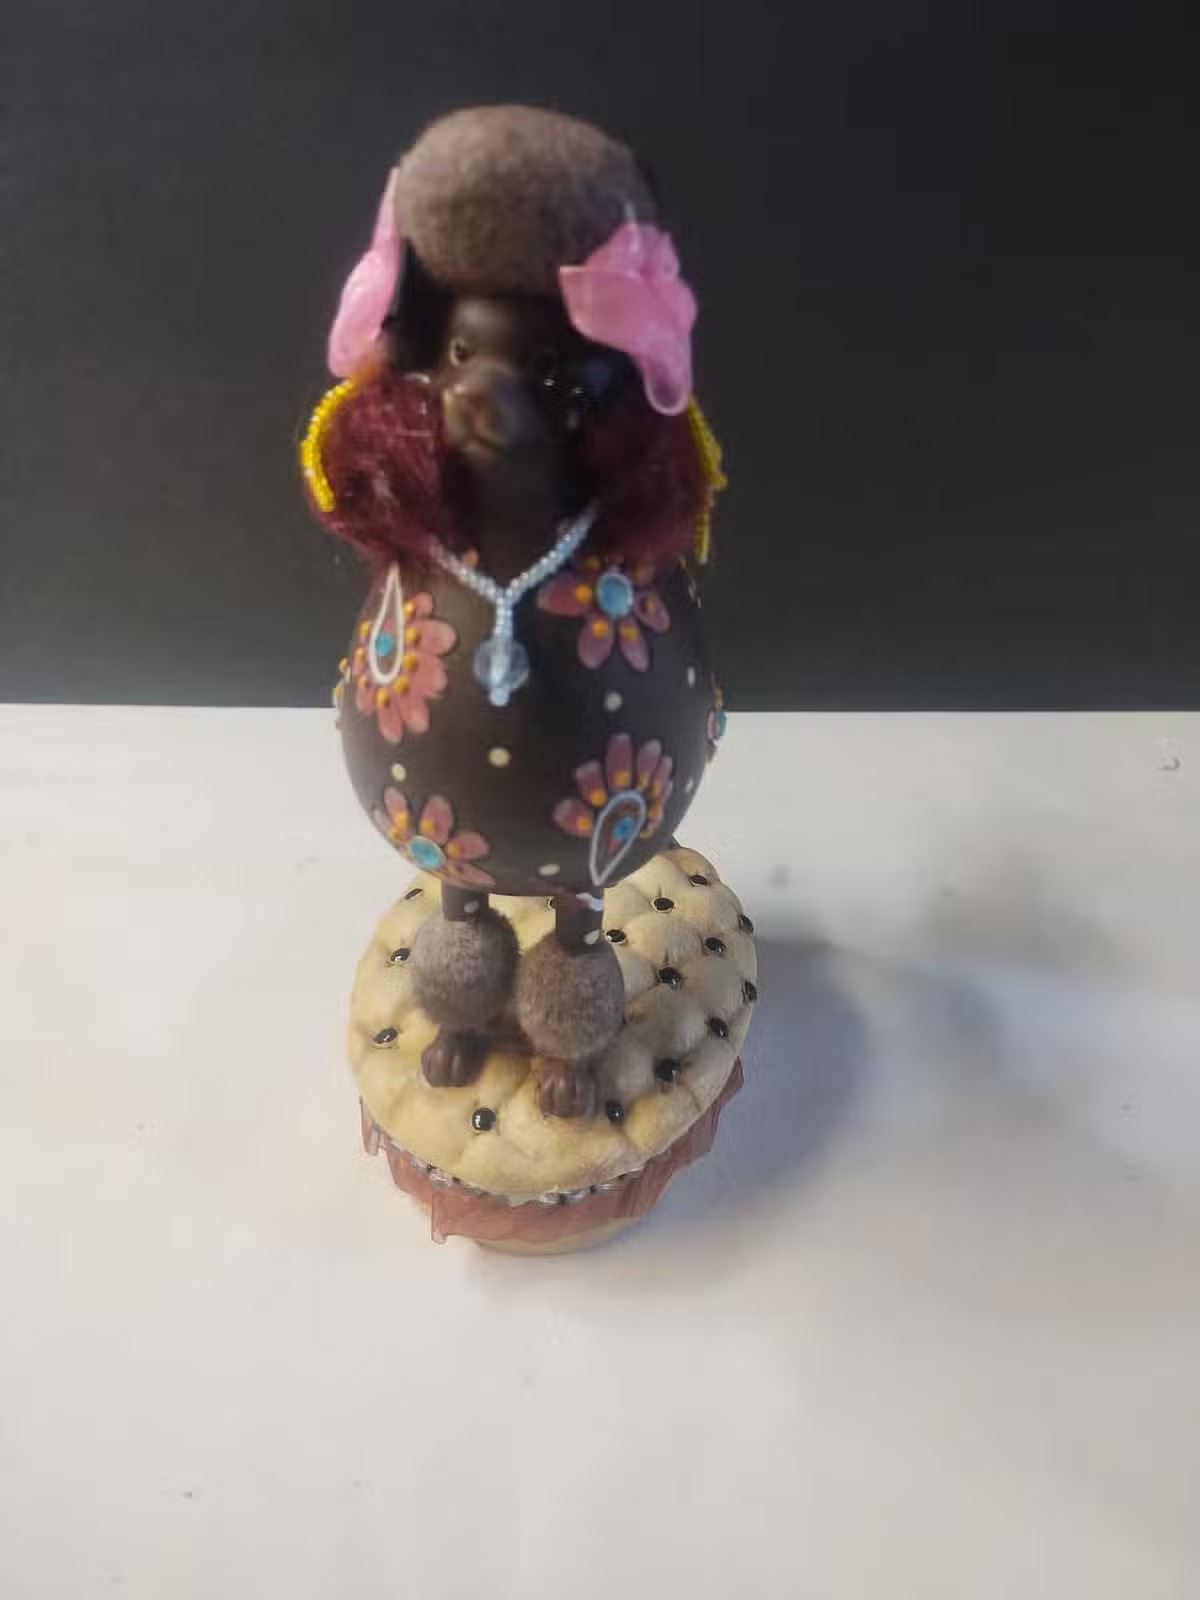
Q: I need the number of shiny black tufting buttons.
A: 15